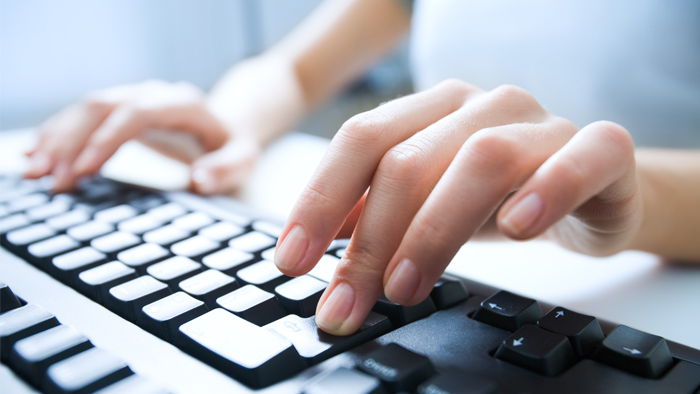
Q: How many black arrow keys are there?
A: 4